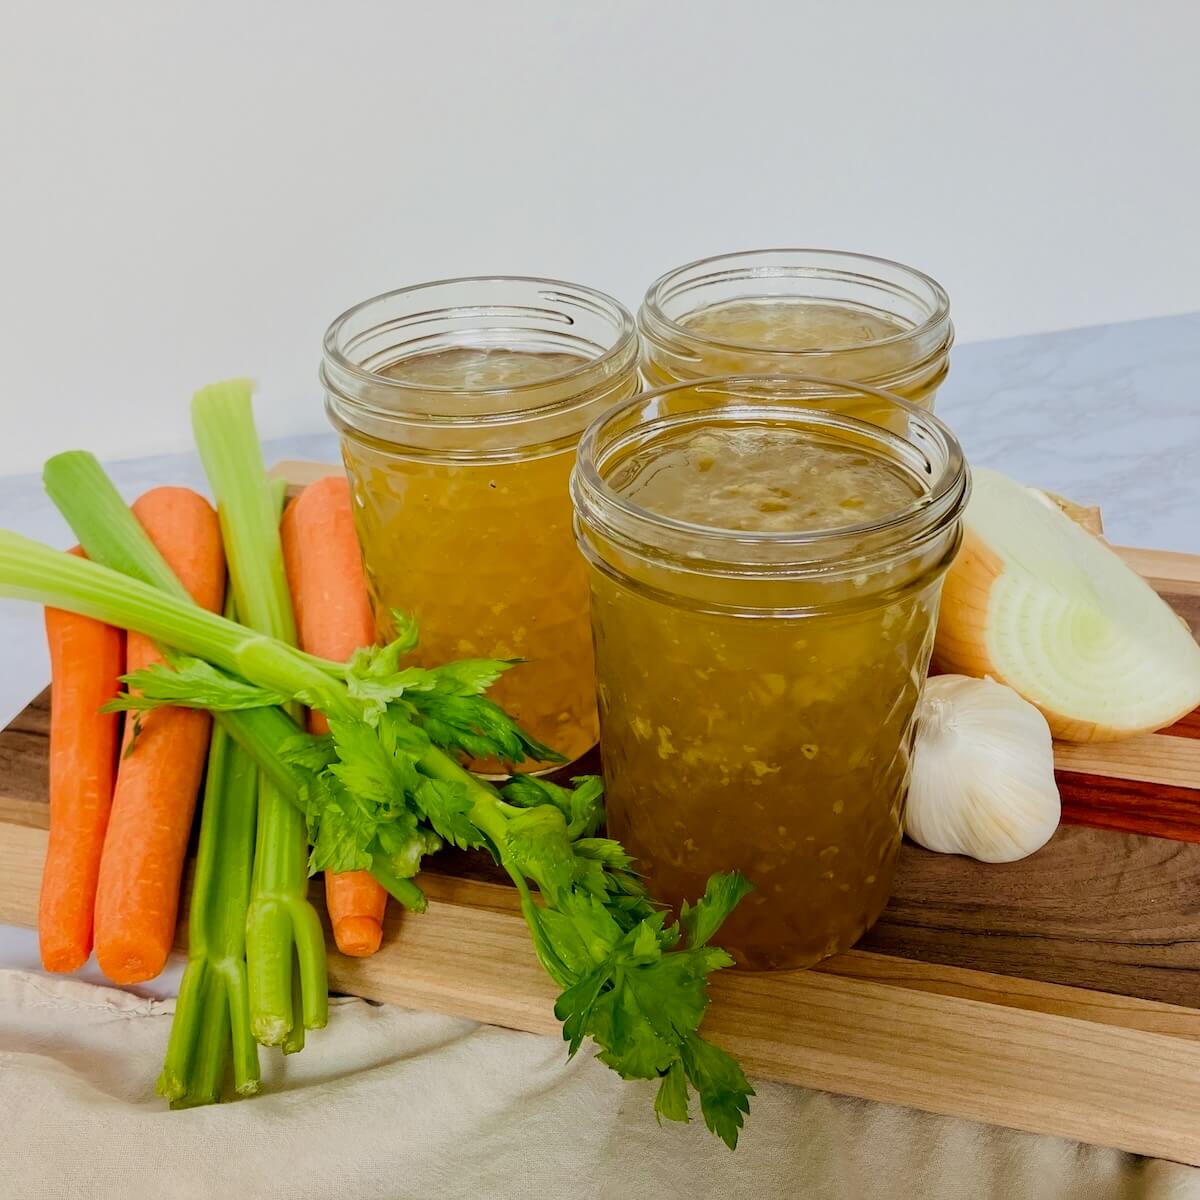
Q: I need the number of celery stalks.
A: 4